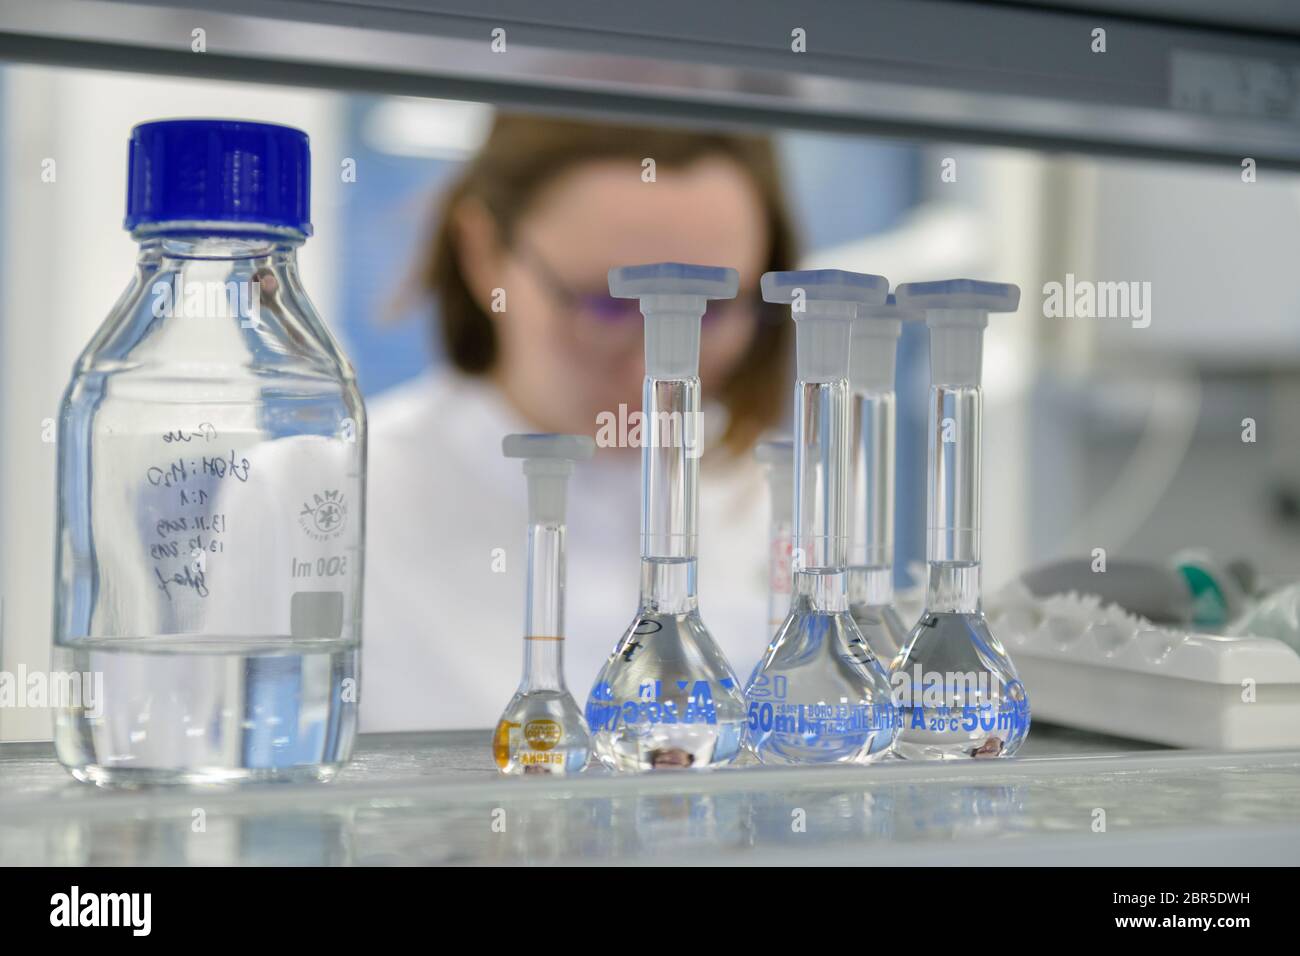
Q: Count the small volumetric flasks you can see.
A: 2